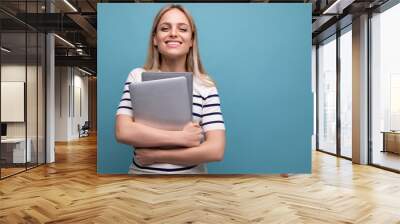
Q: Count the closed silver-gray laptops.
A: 2